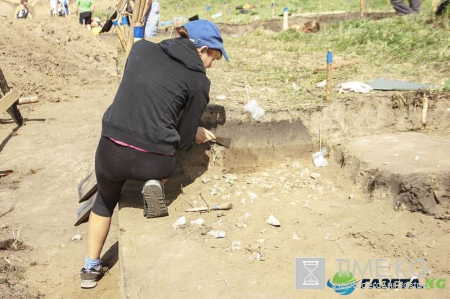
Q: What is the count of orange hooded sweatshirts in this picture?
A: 0